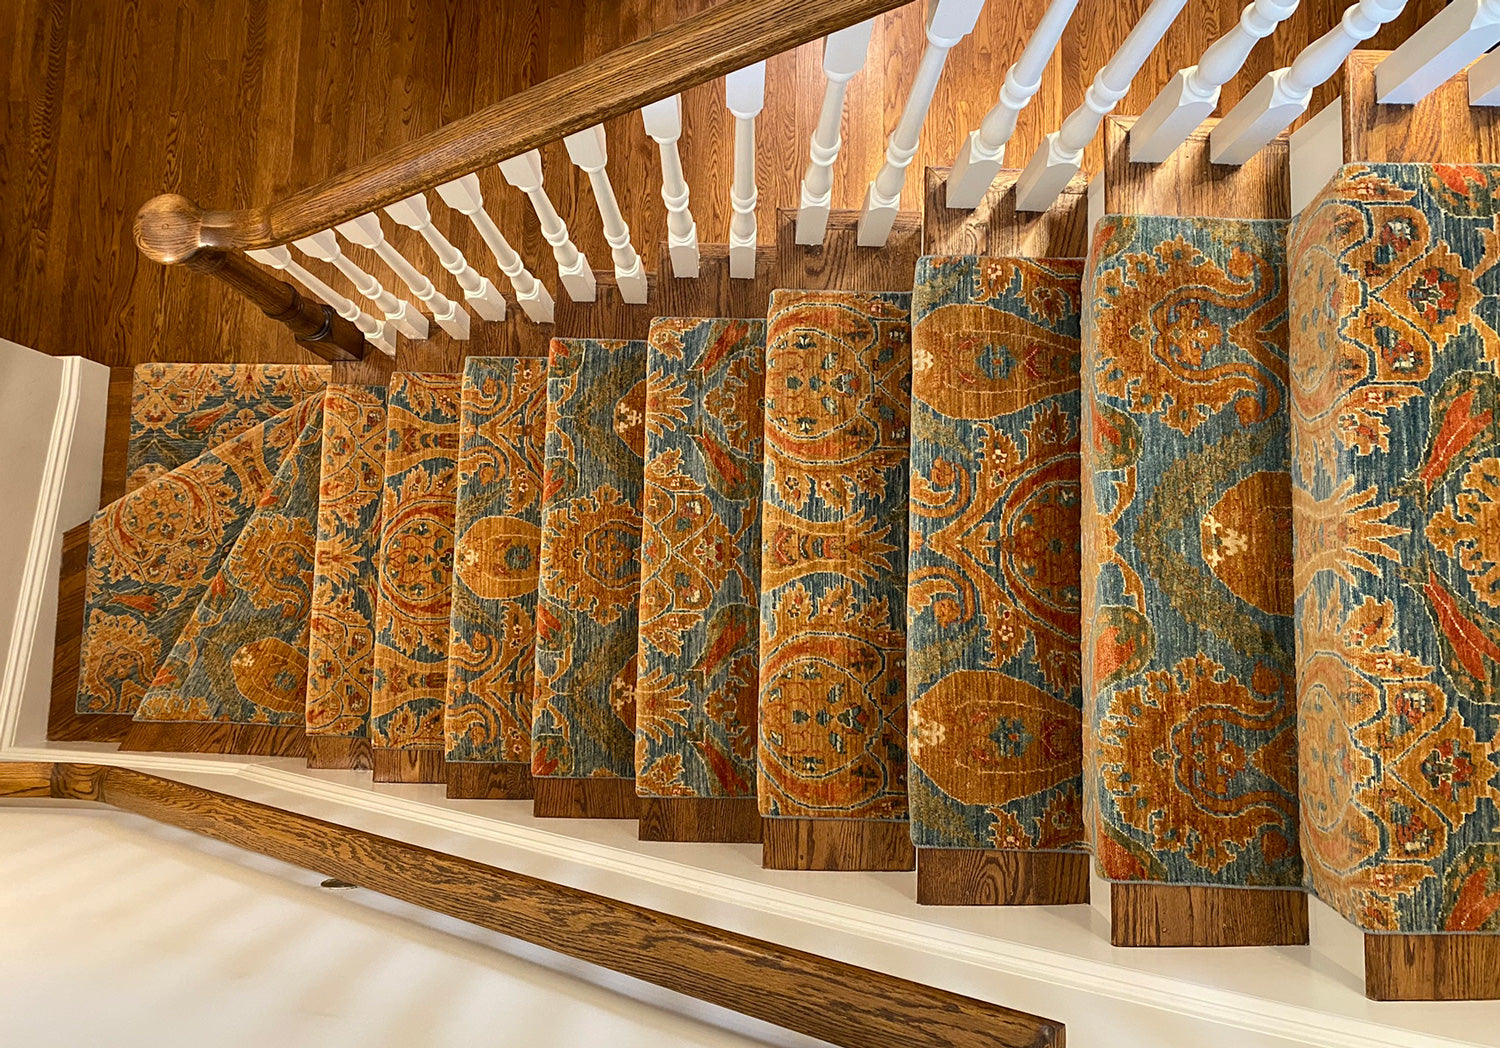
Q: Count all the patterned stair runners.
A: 12